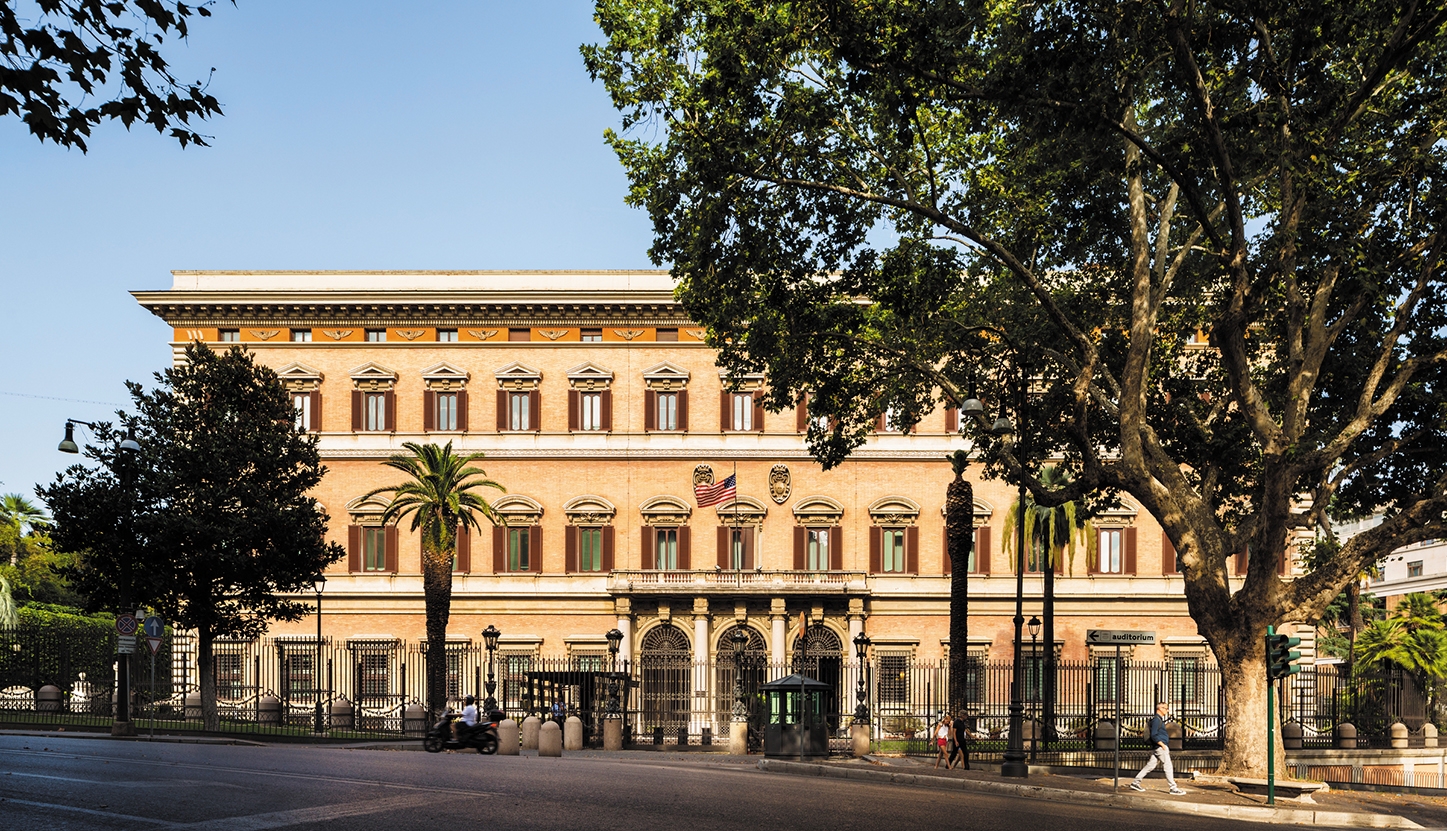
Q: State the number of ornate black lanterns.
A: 4